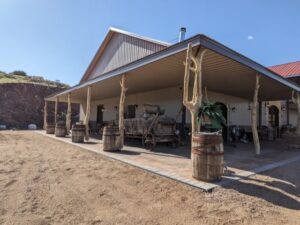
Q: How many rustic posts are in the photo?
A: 8